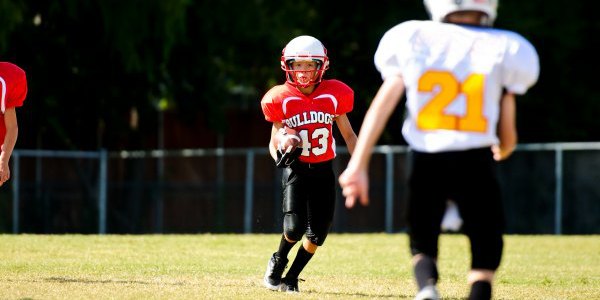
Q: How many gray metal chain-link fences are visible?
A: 1